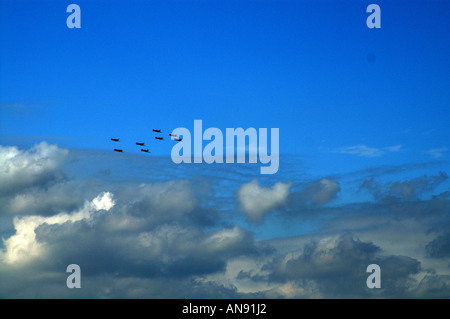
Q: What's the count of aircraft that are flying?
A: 8